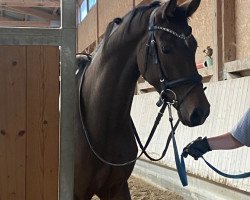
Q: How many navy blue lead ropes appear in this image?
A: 1